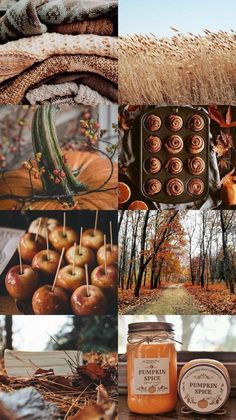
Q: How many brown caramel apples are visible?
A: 11